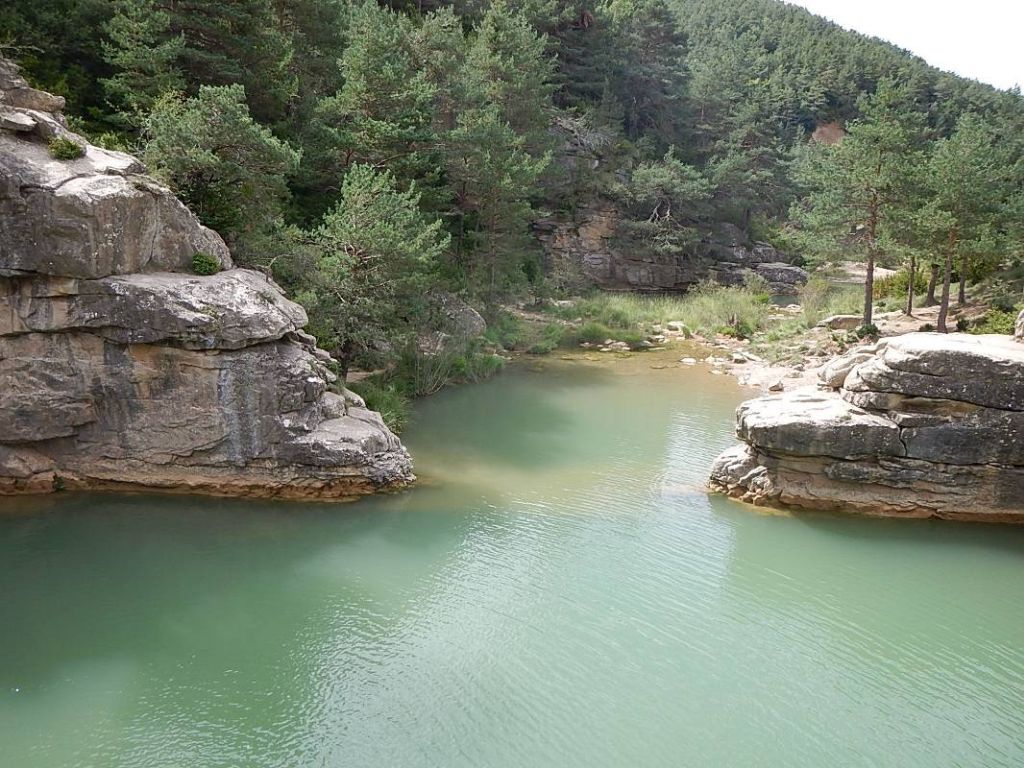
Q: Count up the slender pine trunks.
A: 5